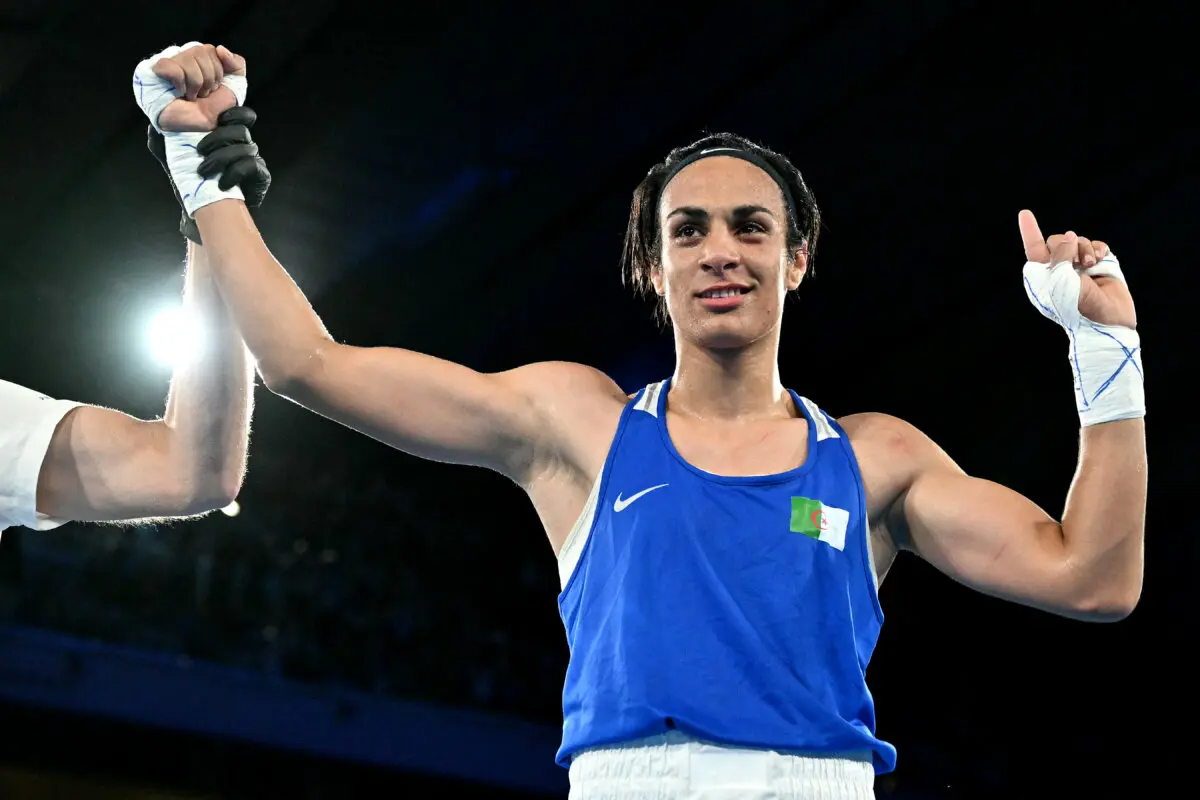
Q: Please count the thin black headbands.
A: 1